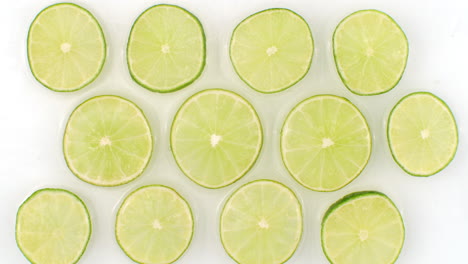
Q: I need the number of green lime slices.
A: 12